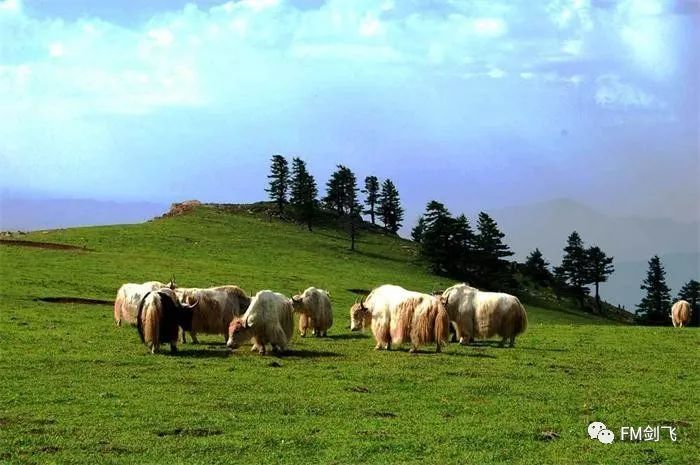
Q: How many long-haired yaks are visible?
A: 8